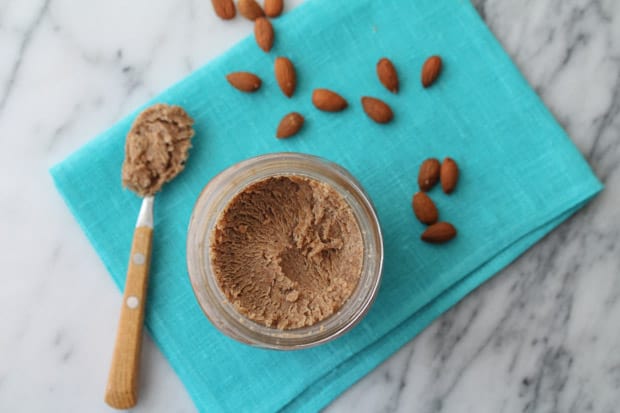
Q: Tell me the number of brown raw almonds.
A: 15